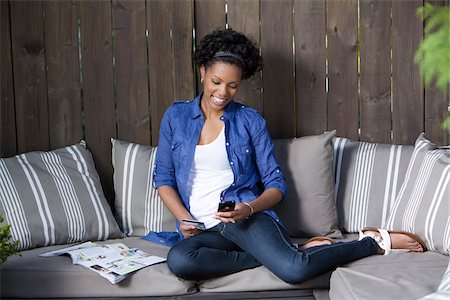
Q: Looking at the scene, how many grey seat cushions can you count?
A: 3